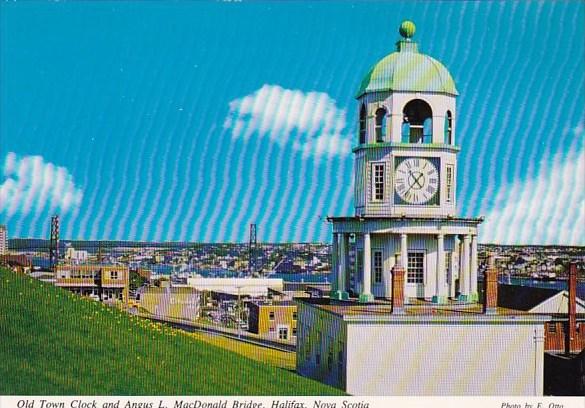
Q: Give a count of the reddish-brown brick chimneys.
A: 3